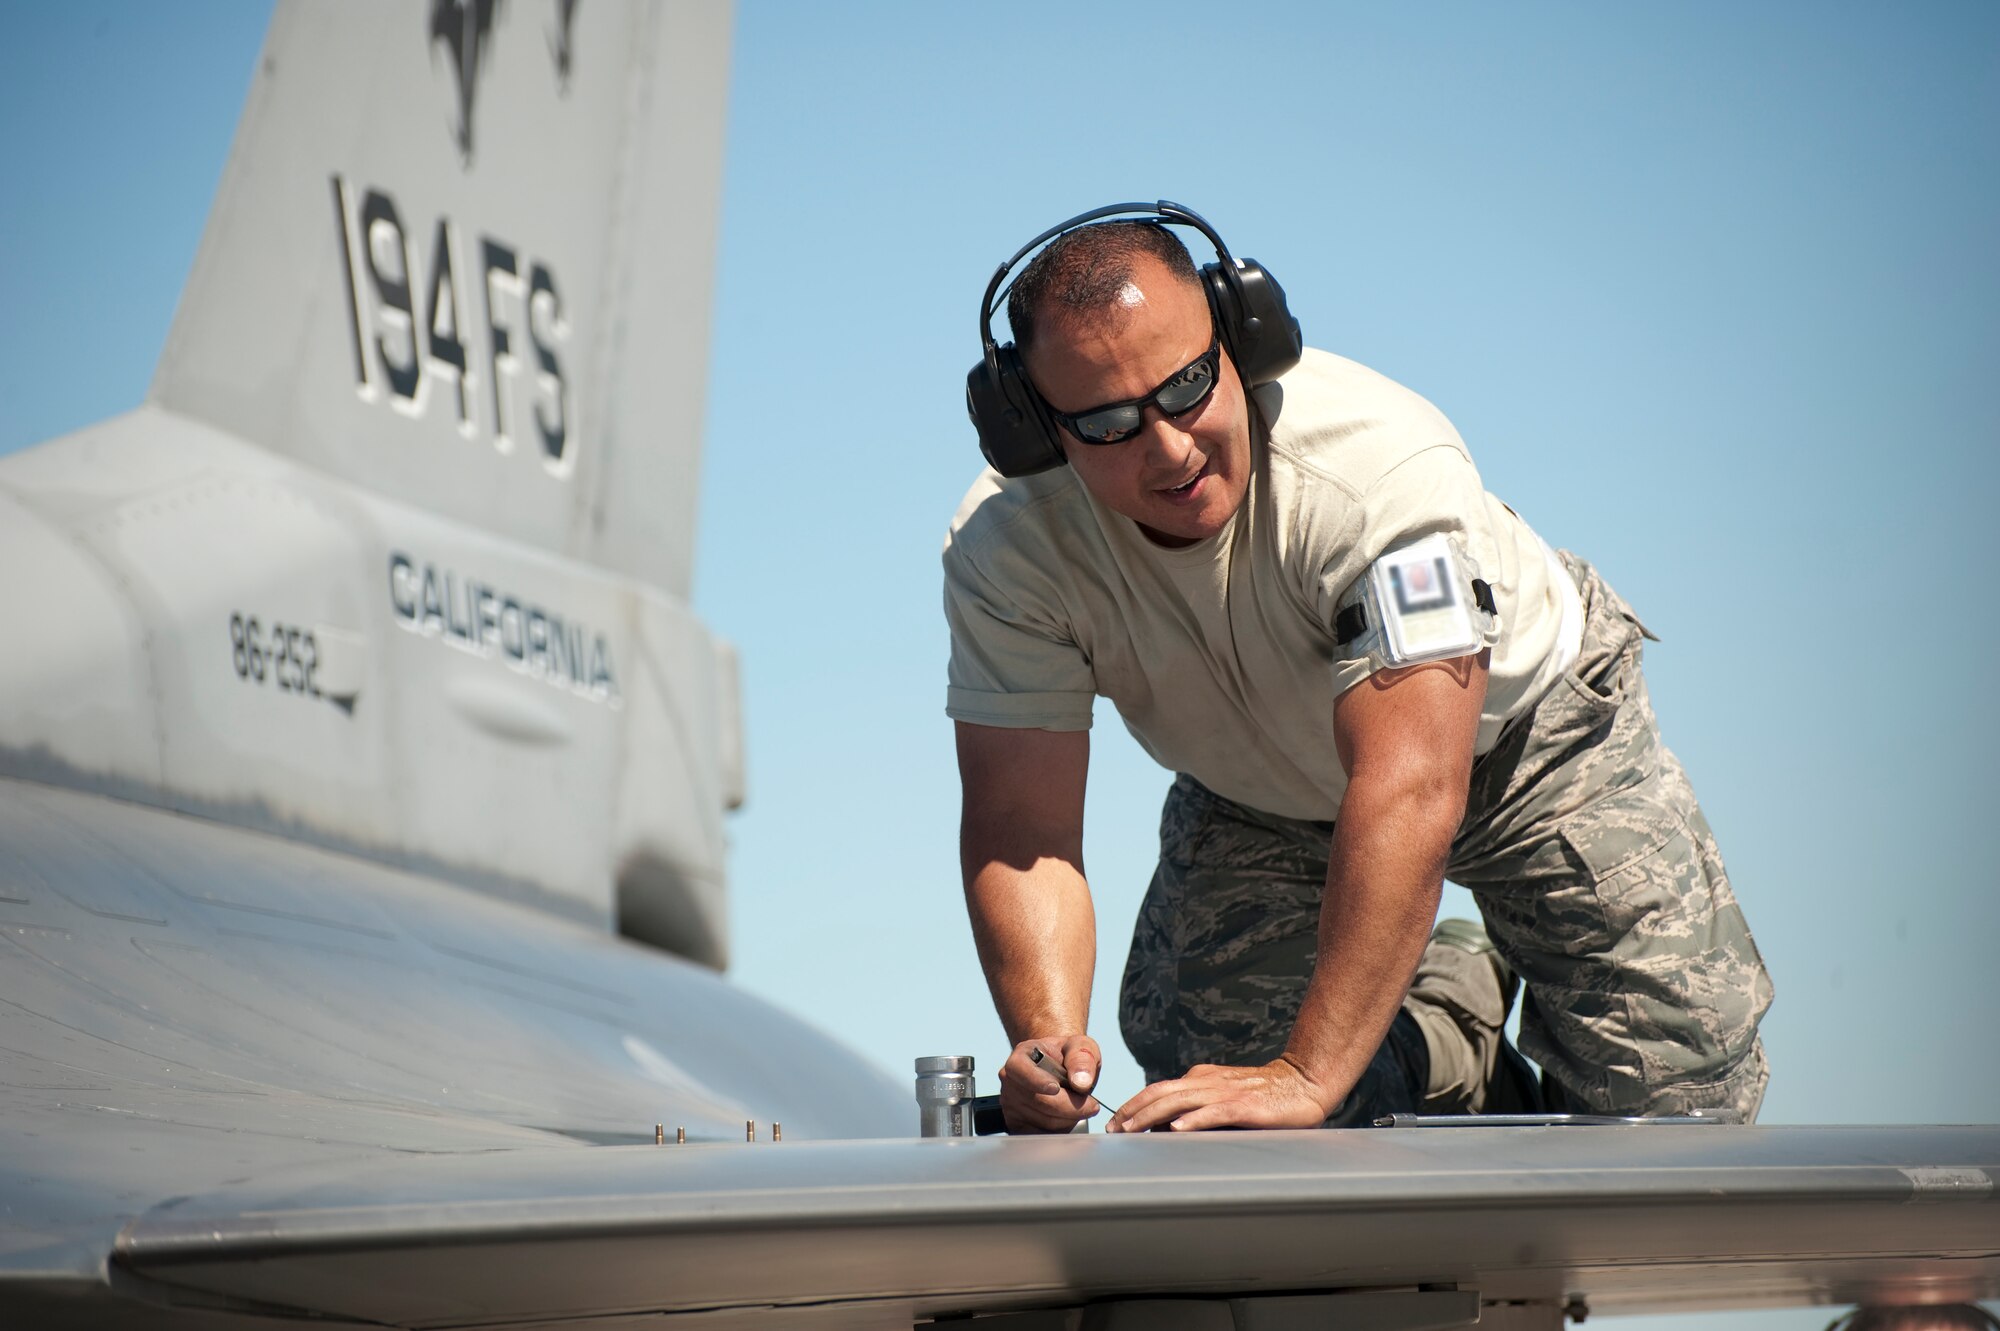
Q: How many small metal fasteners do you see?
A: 4